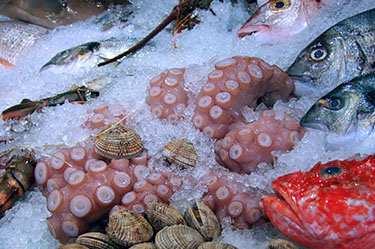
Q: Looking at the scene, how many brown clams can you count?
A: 11